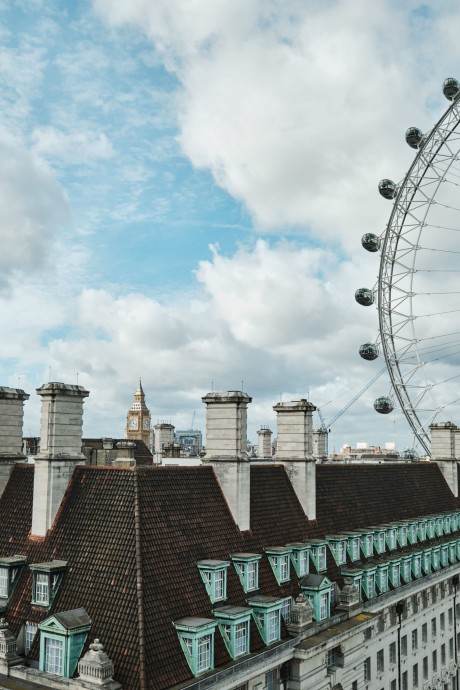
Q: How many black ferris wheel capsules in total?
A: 7